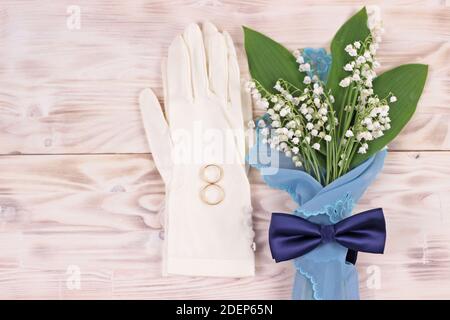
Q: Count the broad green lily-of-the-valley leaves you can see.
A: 3